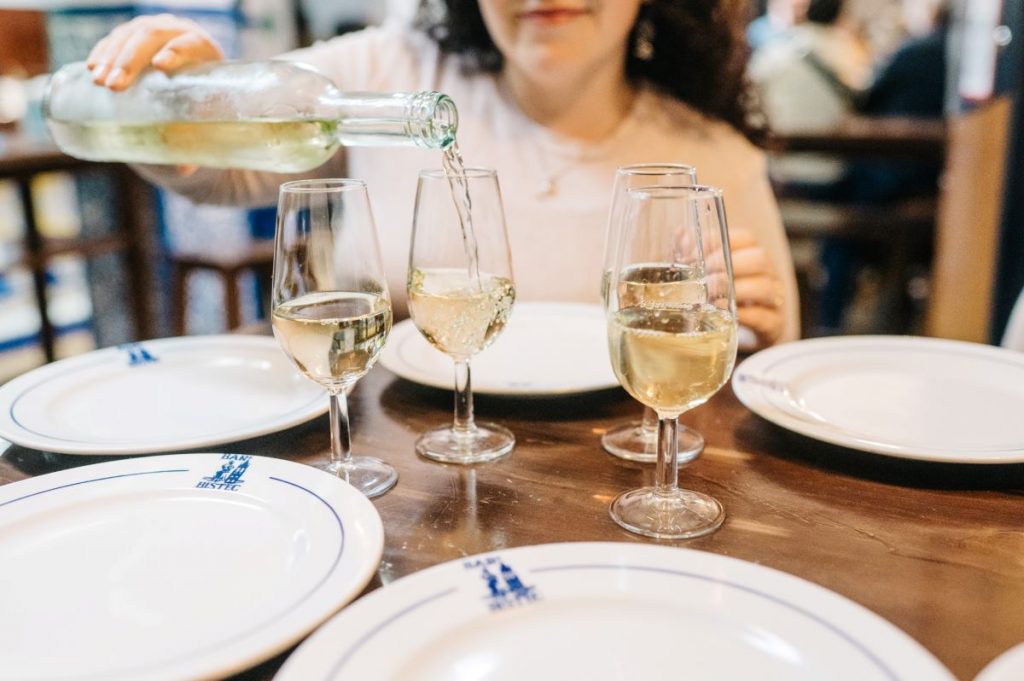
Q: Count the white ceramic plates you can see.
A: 6